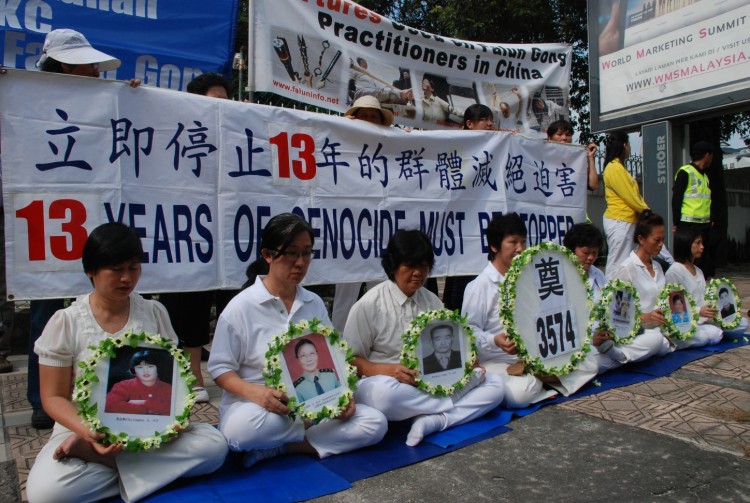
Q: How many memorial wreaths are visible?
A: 7